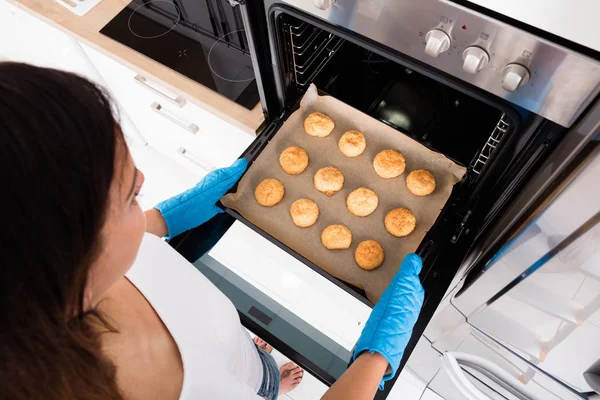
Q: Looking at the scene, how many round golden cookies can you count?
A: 12